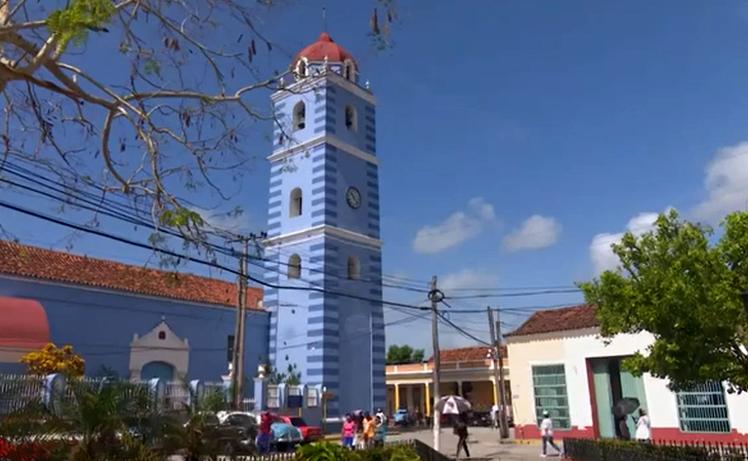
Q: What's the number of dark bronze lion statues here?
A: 0